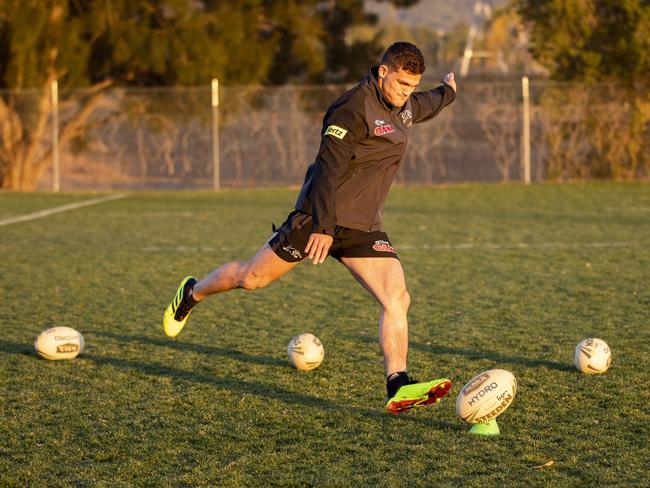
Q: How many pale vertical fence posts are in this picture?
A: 3